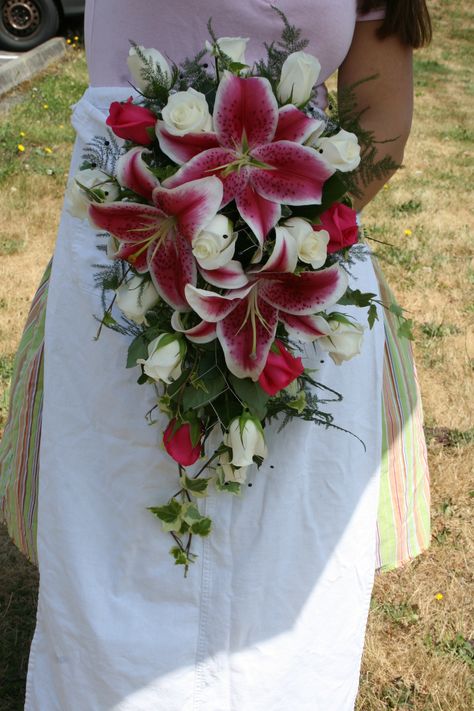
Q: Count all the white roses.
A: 13